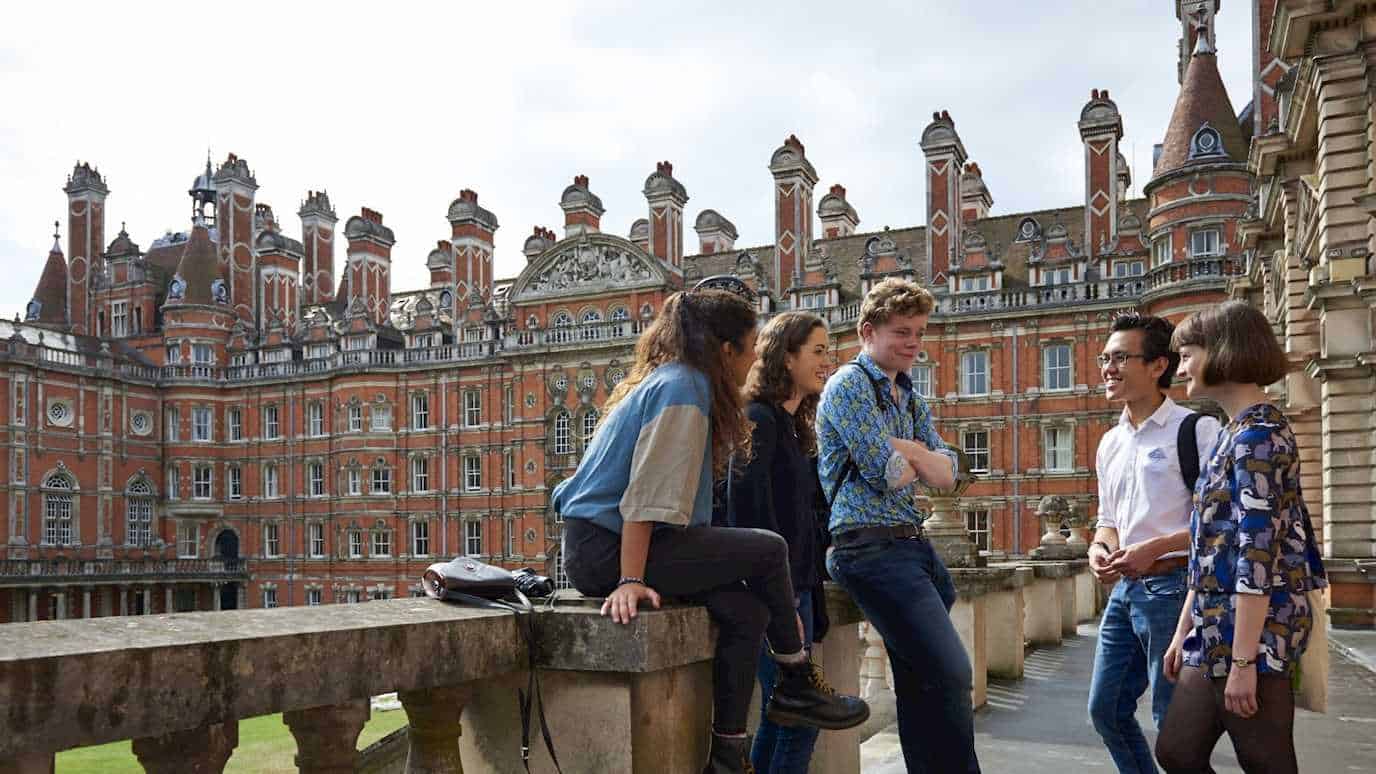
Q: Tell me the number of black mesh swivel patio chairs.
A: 0